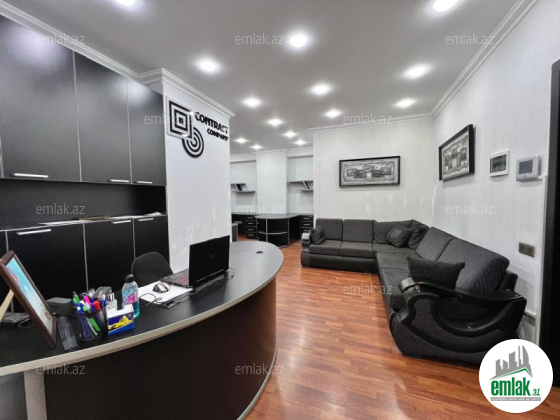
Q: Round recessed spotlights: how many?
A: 14